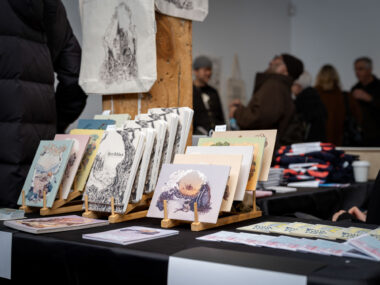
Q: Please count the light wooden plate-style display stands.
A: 3